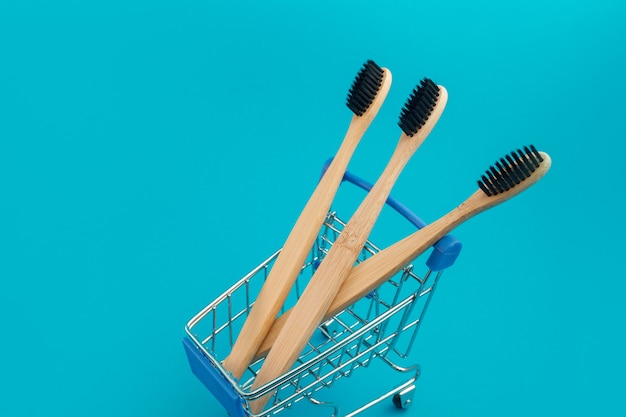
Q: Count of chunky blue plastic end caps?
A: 2